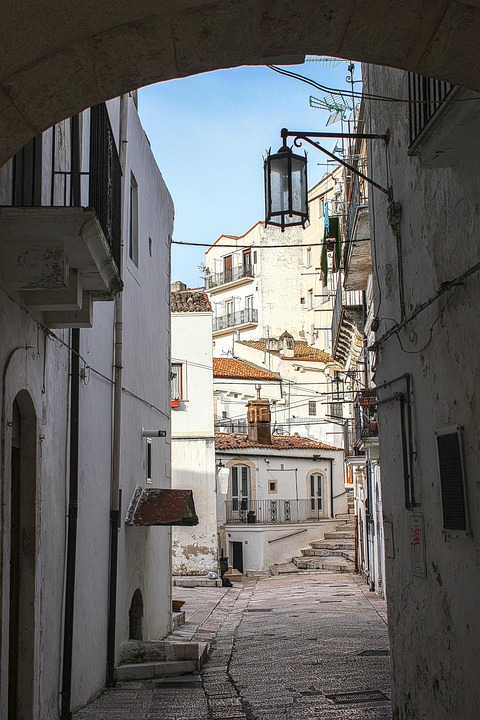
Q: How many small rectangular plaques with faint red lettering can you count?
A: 1